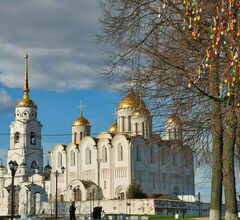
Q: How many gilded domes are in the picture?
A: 6